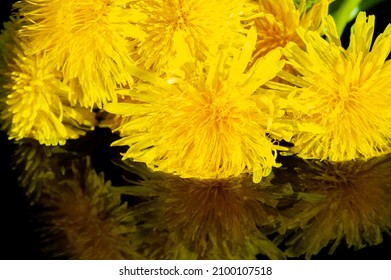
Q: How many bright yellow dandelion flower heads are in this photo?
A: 6